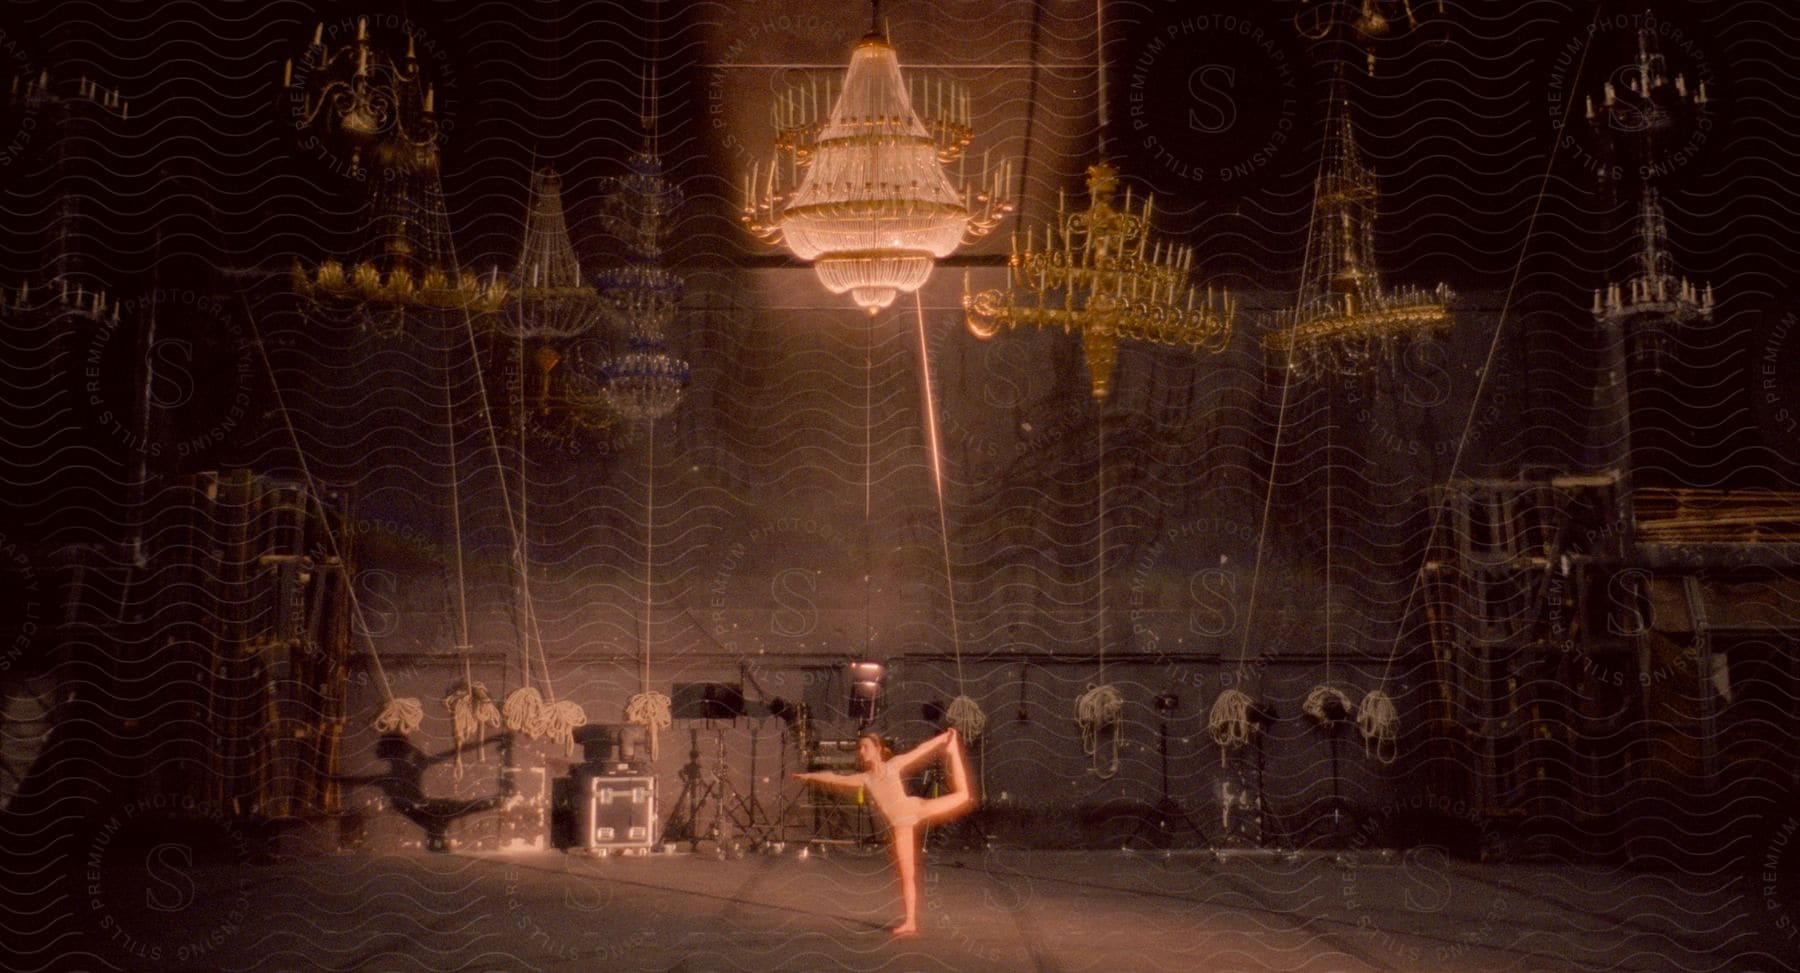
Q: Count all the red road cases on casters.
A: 0